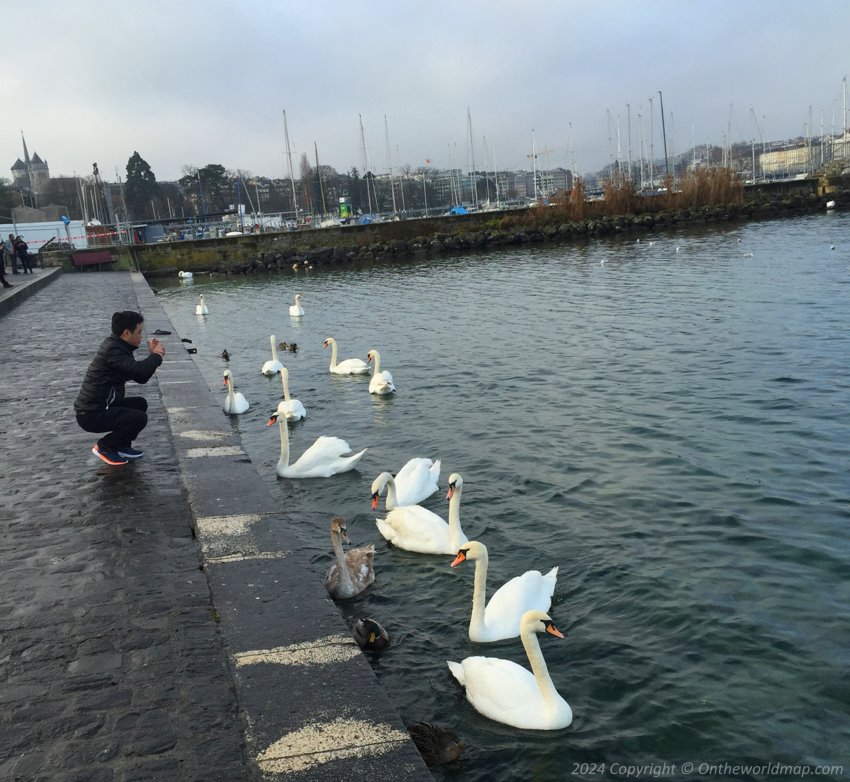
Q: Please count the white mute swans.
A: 13